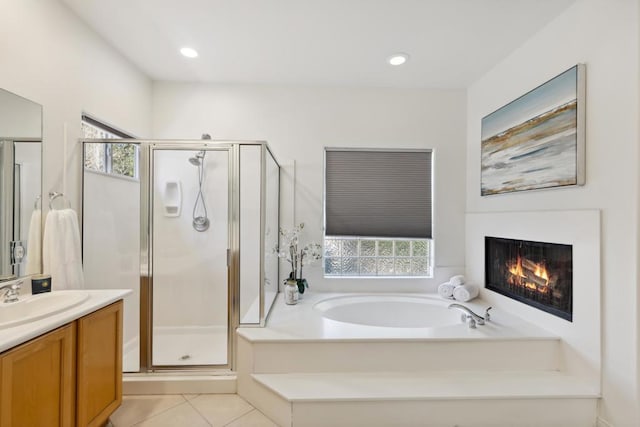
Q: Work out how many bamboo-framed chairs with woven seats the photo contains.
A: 0